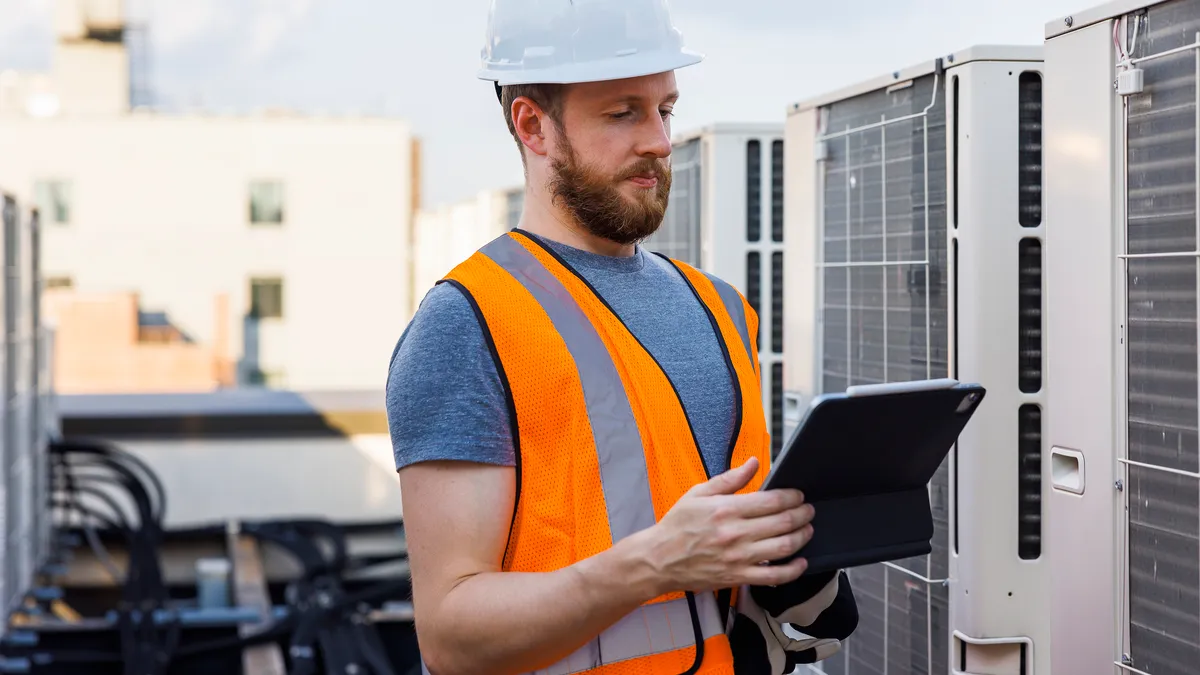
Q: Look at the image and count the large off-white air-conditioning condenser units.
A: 3